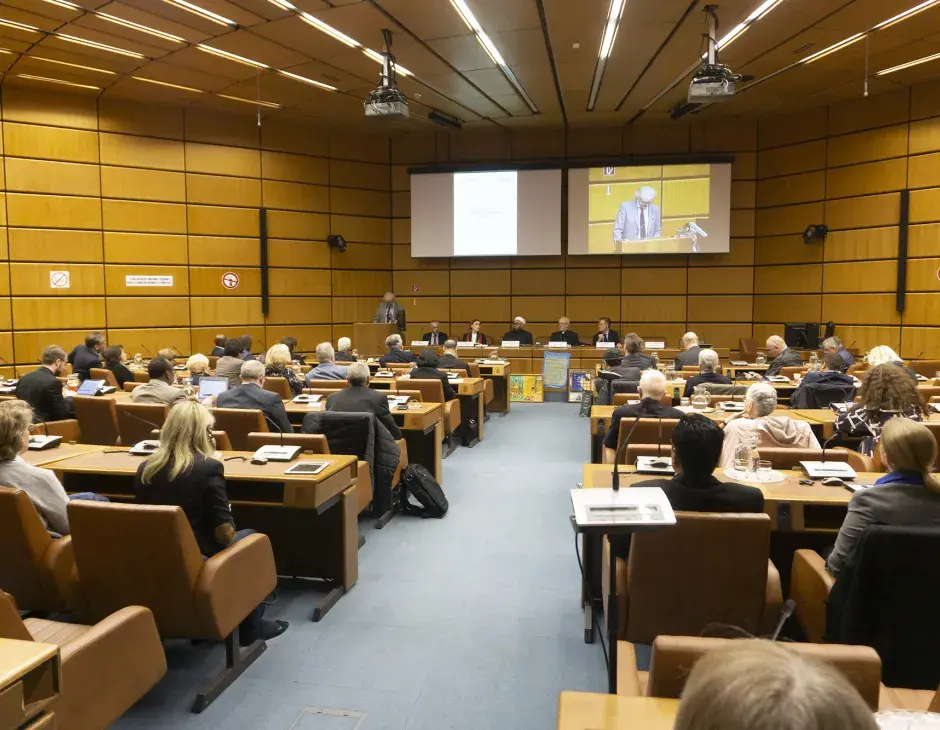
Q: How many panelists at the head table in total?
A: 5